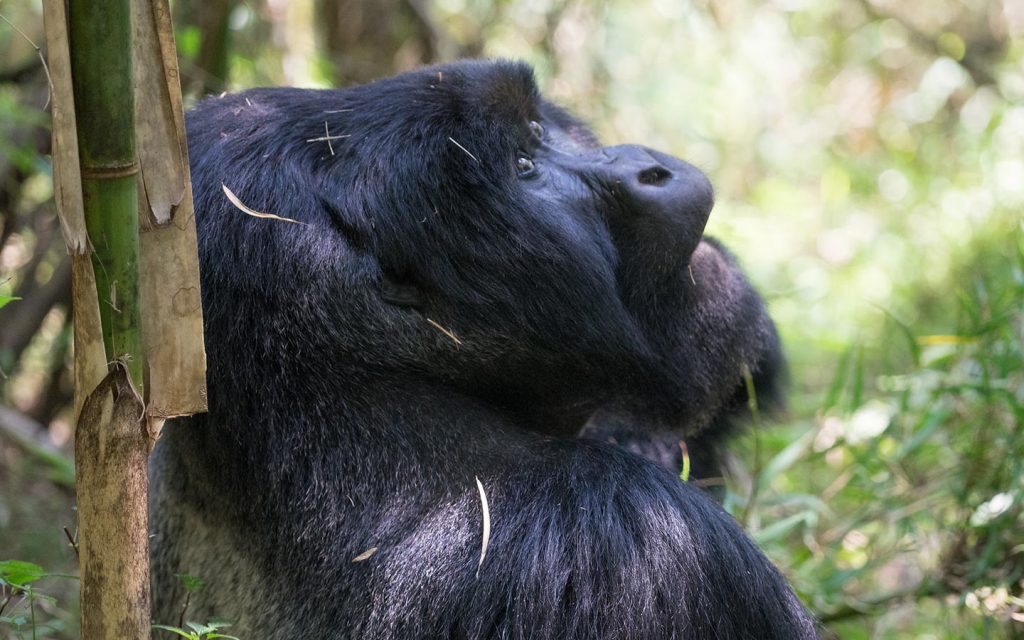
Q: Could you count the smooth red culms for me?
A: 0